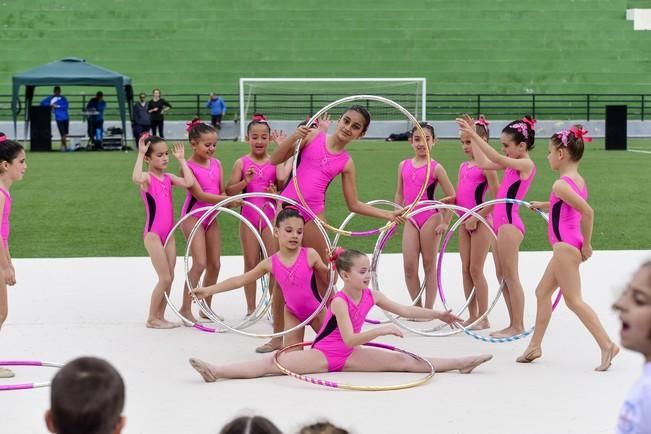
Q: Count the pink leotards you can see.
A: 11